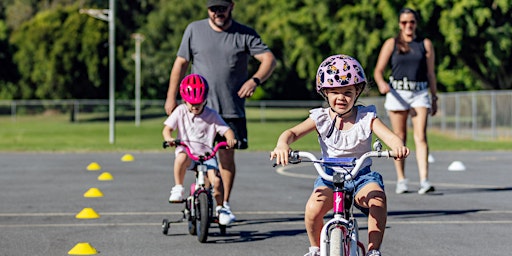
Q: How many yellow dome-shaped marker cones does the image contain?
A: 6